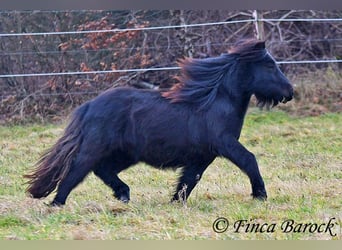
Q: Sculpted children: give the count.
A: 0